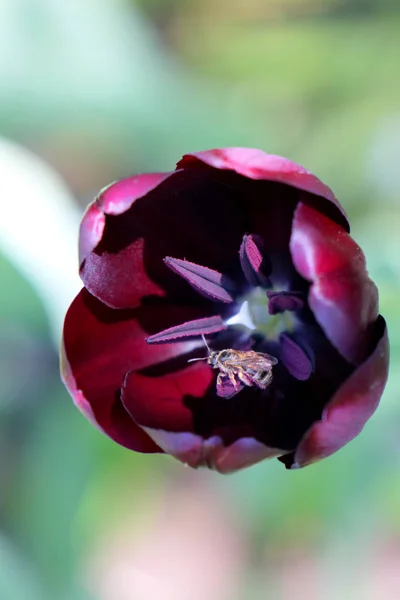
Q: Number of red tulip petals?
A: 6